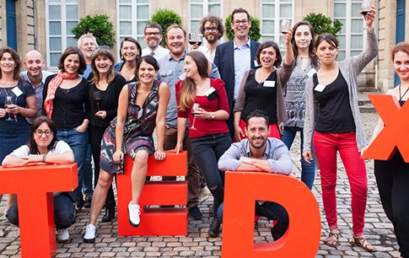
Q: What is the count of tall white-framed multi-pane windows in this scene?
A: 5